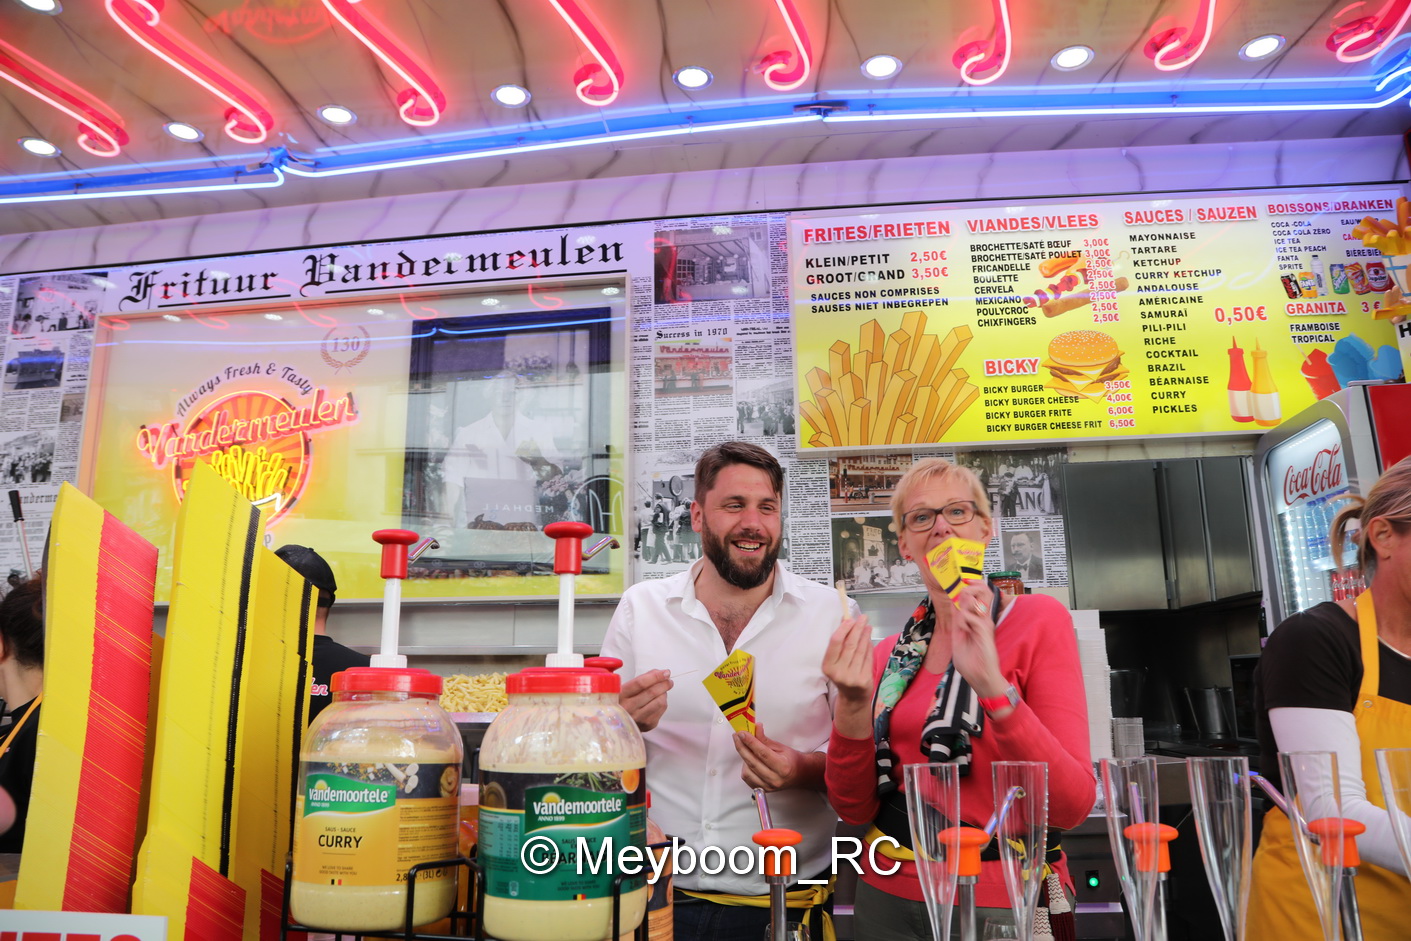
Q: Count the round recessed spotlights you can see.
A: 9